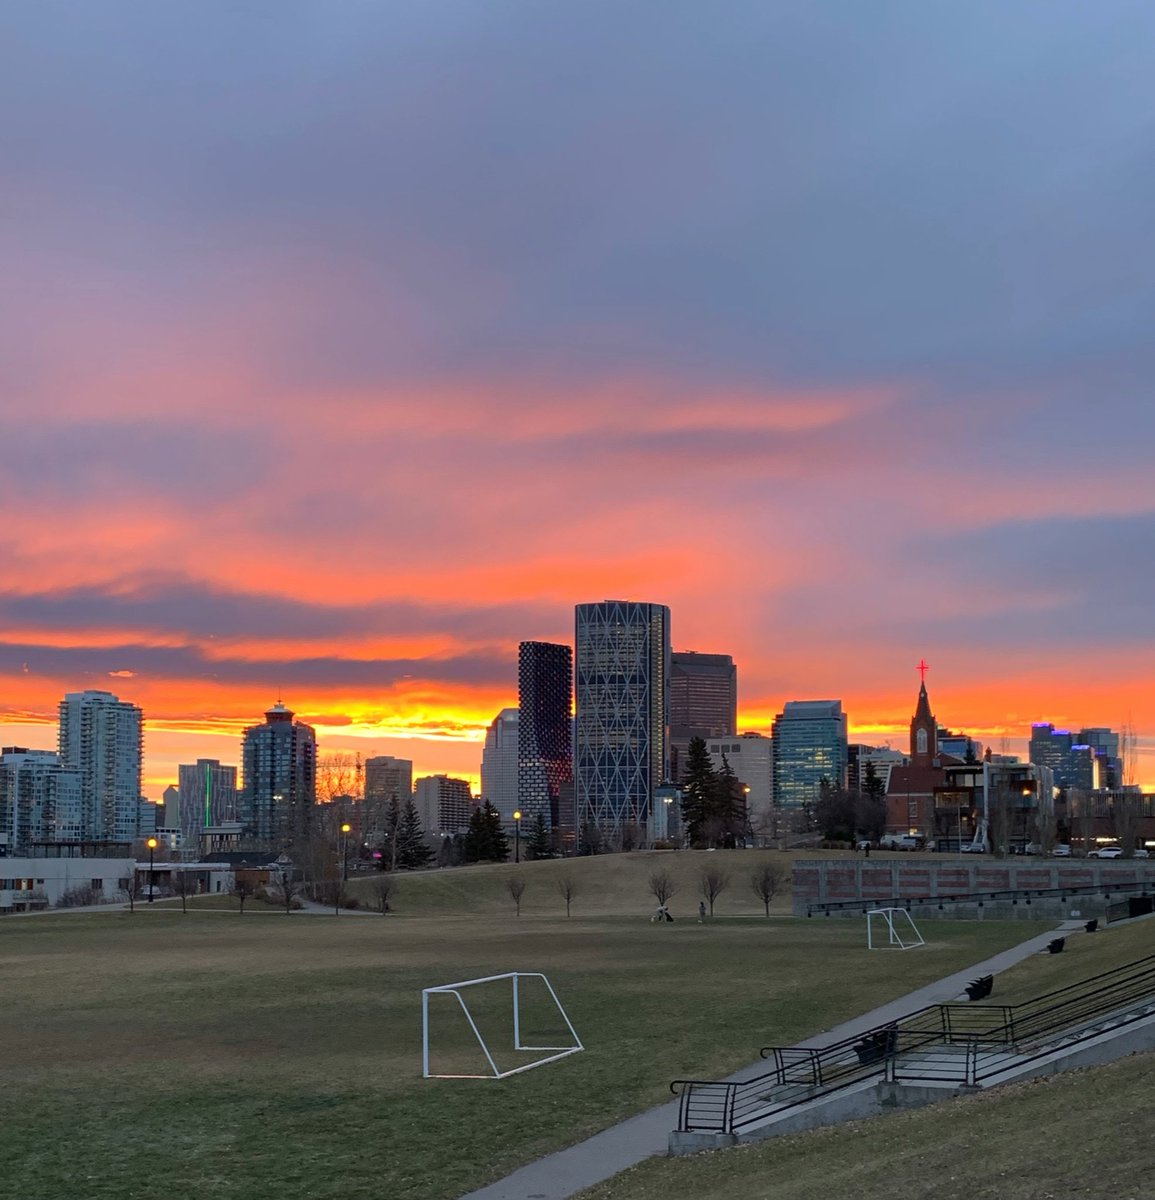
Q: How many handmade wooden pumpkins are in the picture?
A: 0